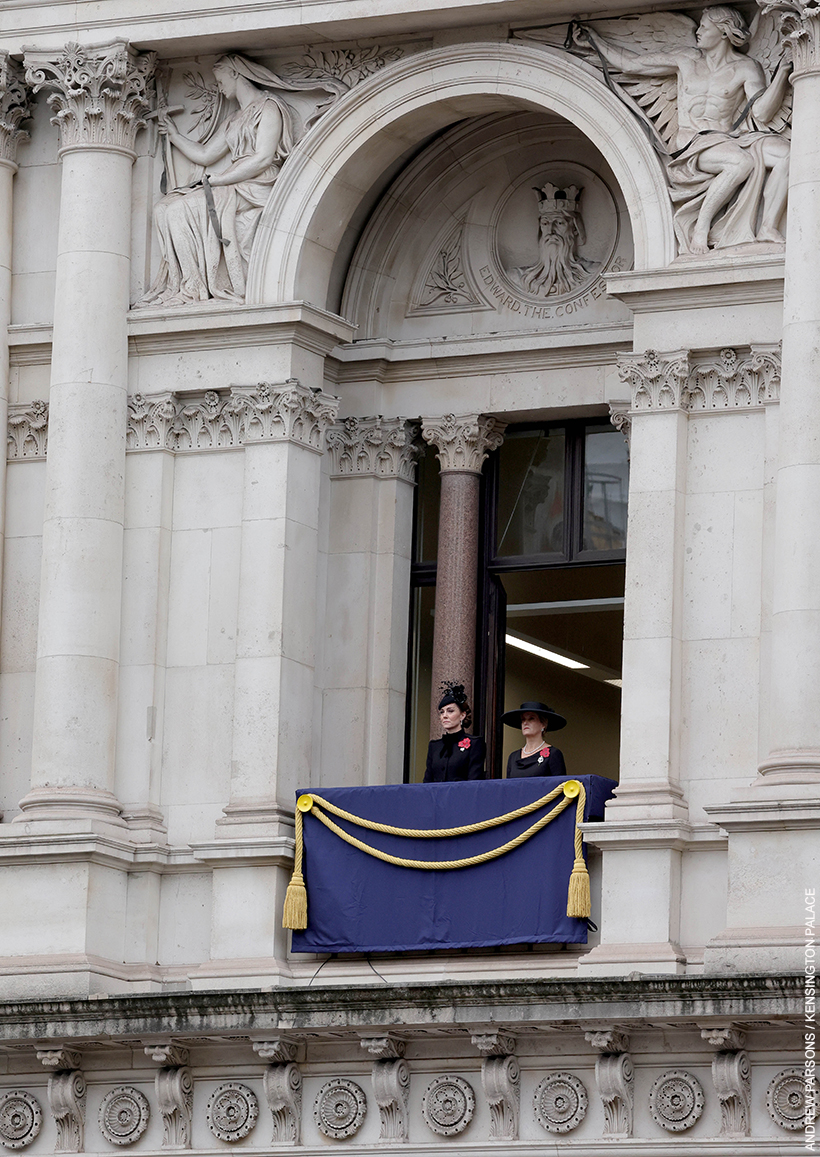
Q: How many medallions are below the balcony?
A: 8